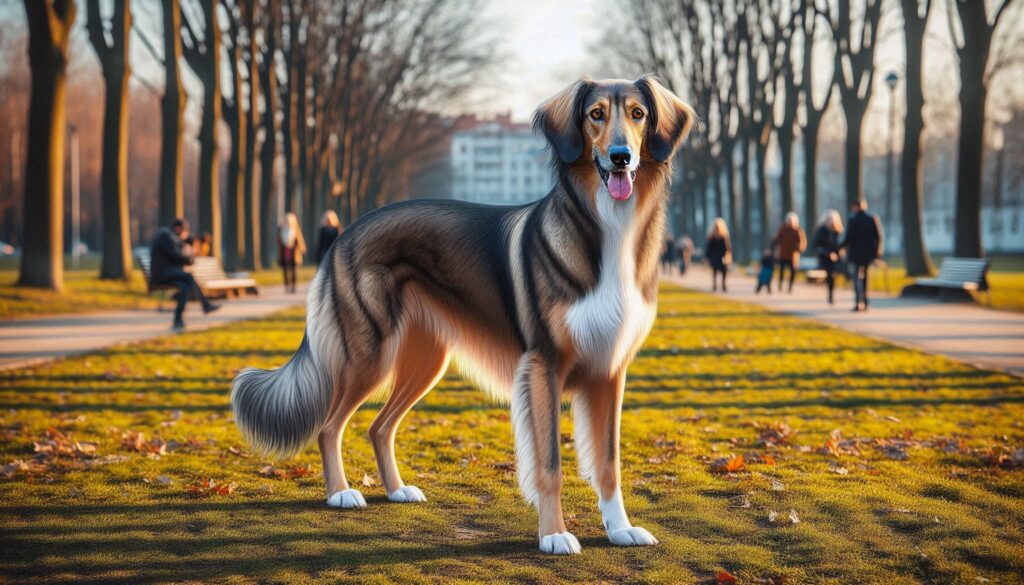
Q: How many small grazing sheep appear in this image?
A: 0